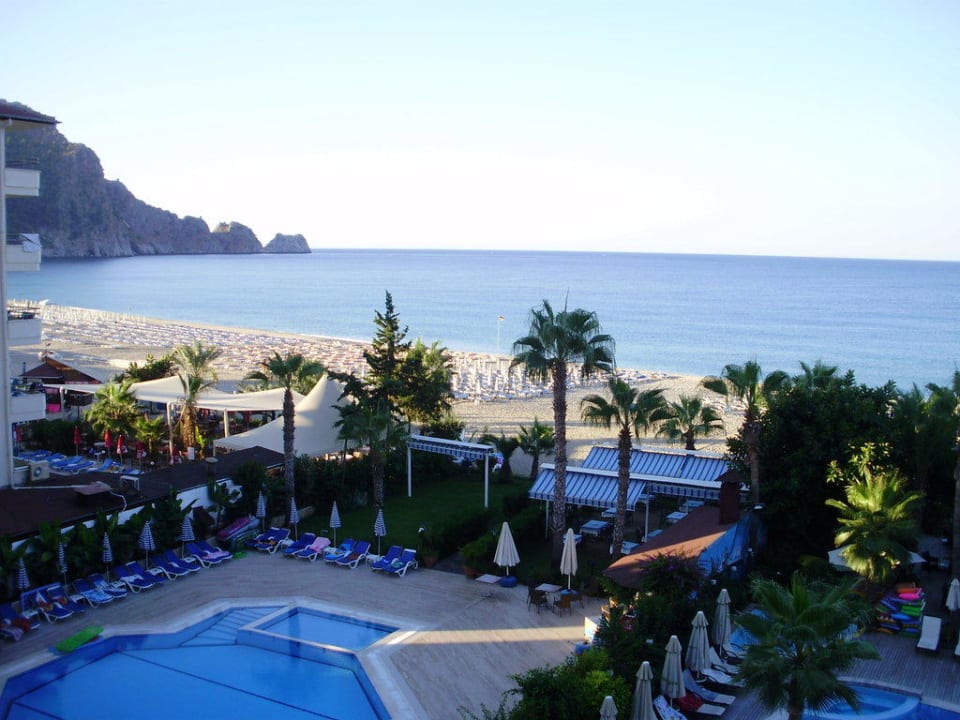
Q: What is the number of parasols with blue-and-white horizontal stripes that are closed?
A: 9